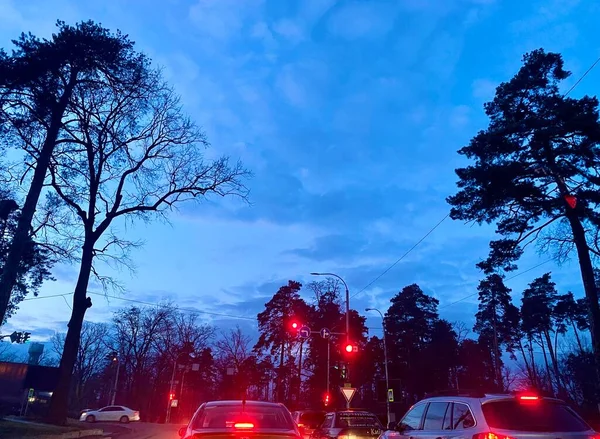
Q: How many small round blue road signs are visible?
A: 2